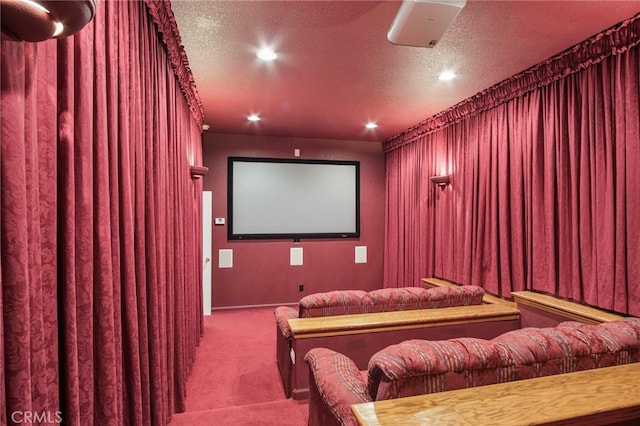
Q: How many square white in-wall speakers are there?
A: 3